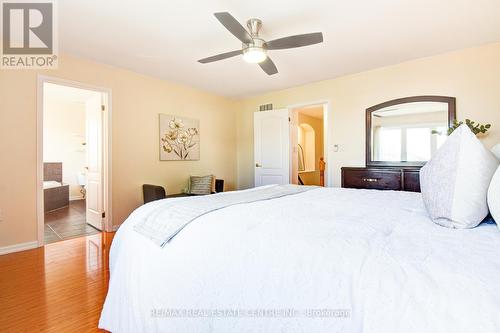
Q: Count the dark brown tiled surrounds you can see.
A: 1